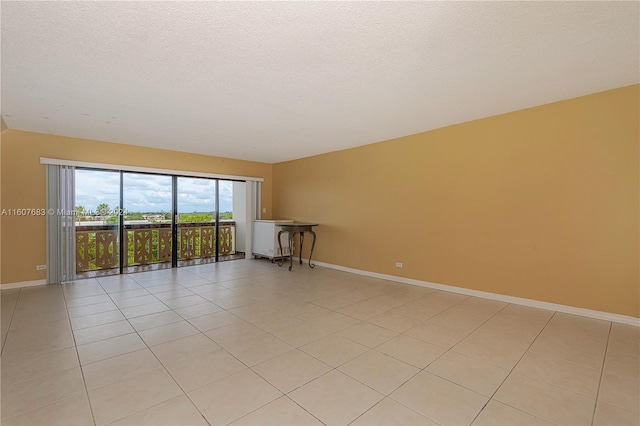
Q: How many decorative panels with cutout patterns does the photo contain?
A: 7